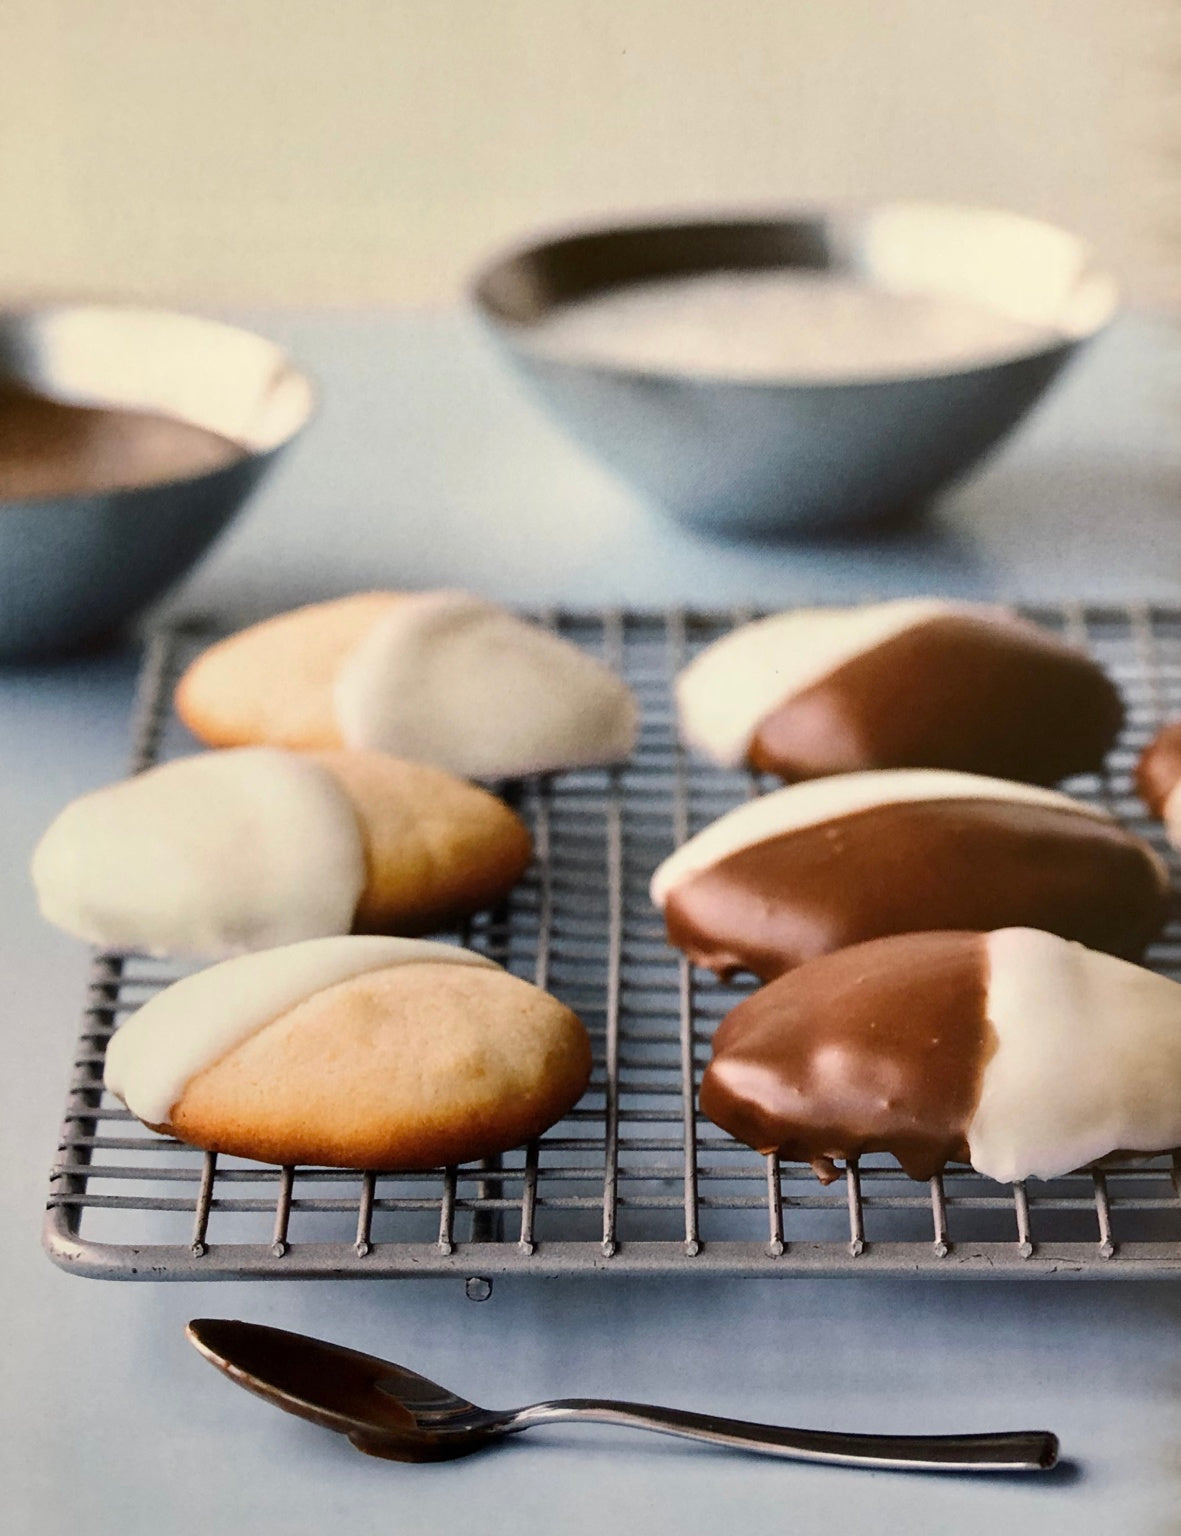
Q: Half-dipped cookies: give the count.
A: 3